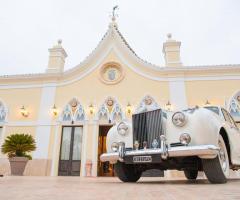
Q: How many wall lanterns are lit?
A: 6